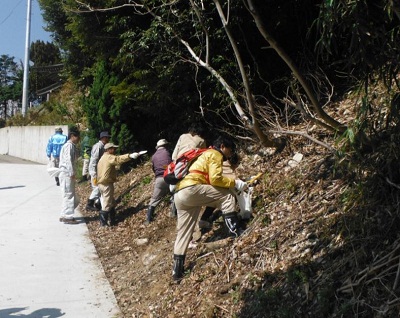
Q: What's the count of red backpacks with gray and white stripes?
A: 1